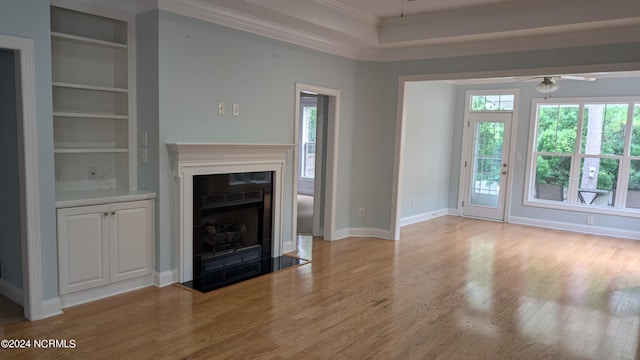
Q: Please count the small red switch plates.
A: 0